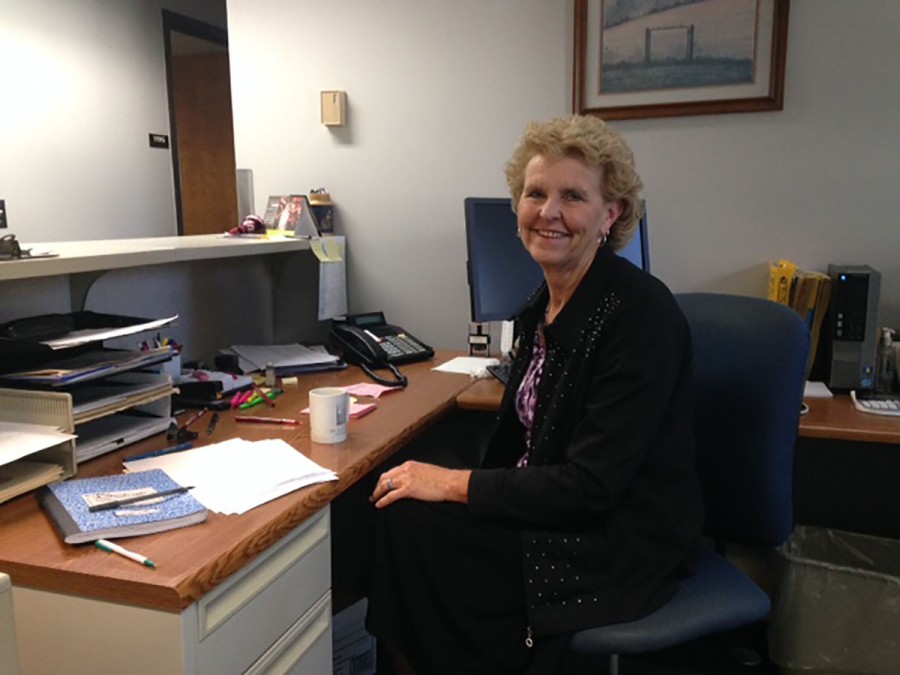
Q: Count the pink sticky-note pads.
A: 2